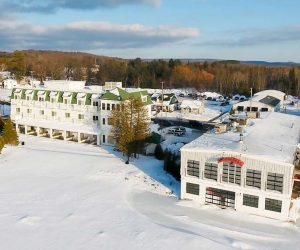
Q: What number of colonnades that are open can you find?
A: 6